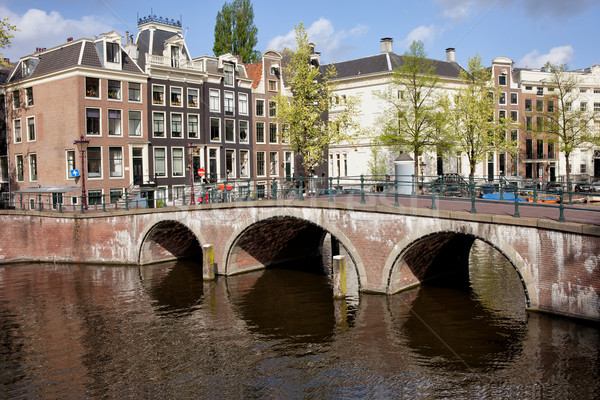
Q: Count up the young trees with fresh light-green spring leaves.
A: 4